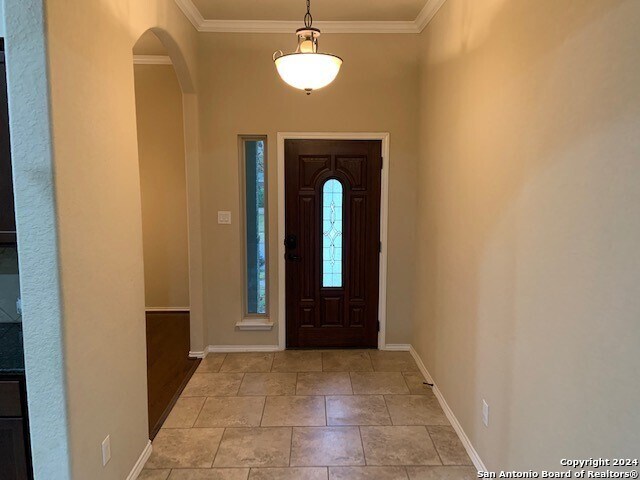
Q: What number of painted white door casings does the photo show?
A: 1